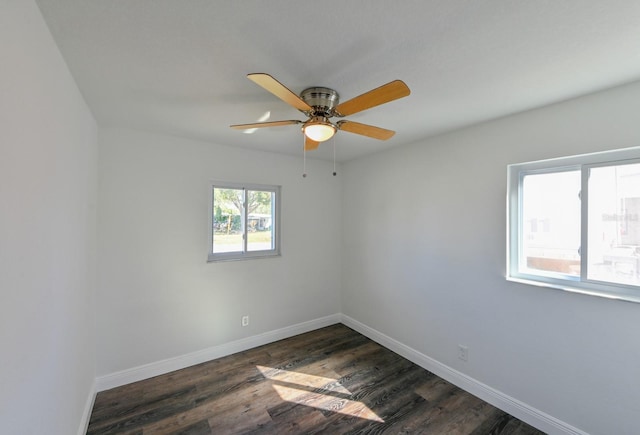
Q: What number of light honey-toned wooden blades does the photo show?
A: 5